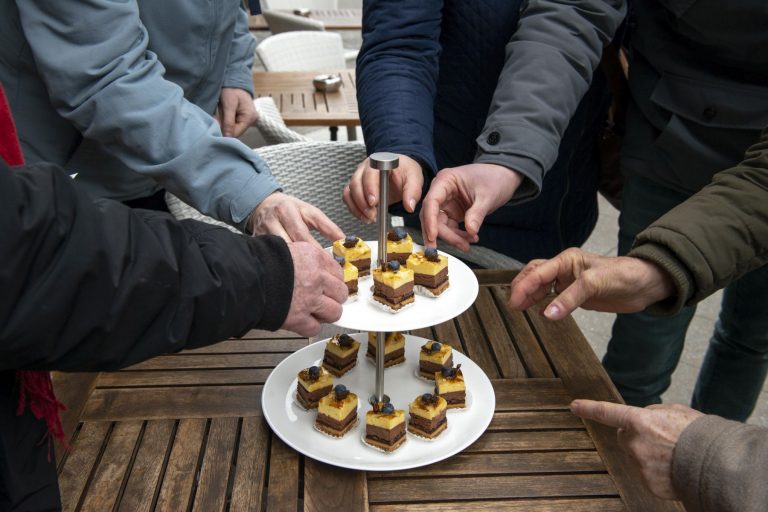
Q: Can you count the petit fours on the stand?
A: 13